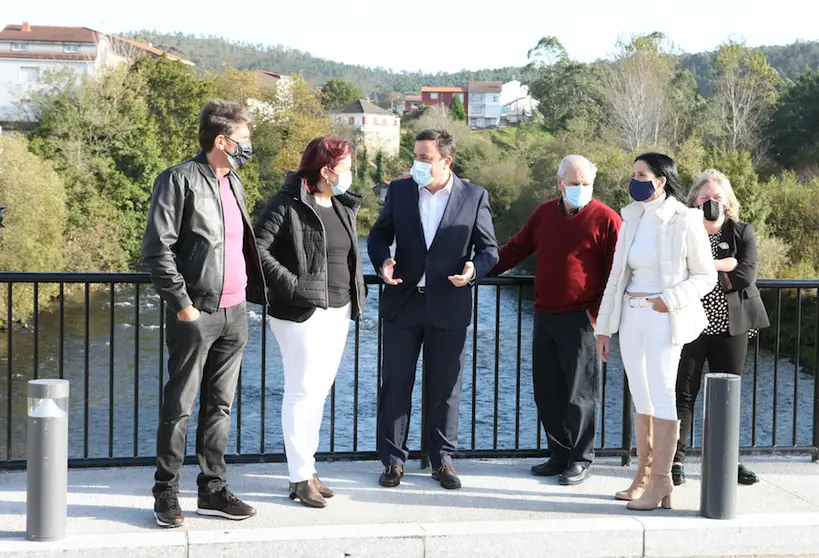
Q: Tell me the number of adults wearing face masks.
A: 6